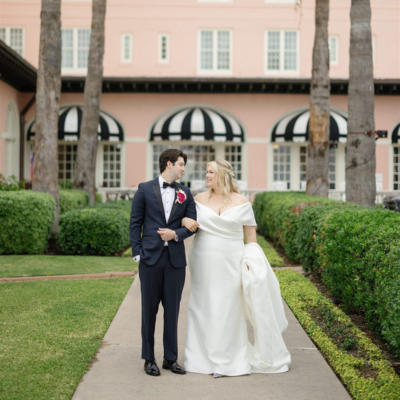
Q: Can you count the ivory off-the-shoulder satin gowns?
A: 1